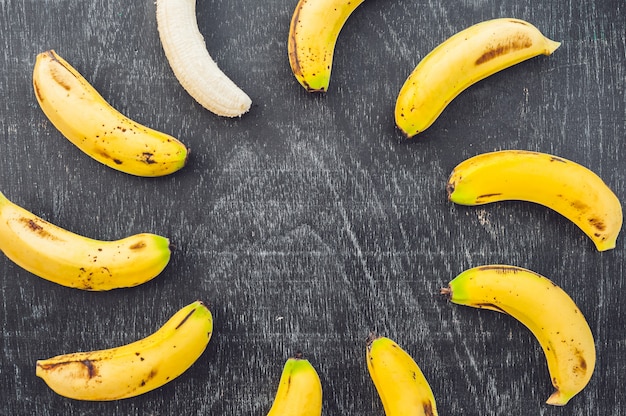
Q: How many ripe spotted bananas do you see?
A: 9